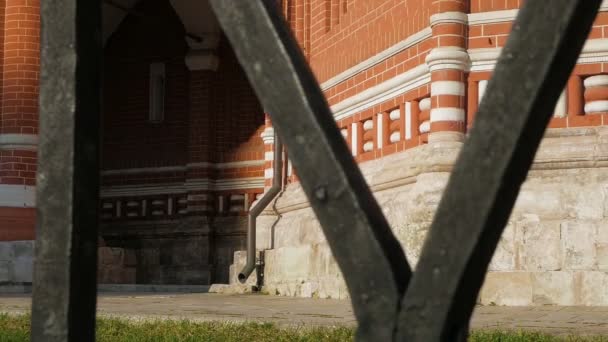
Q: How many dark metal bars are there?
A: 3